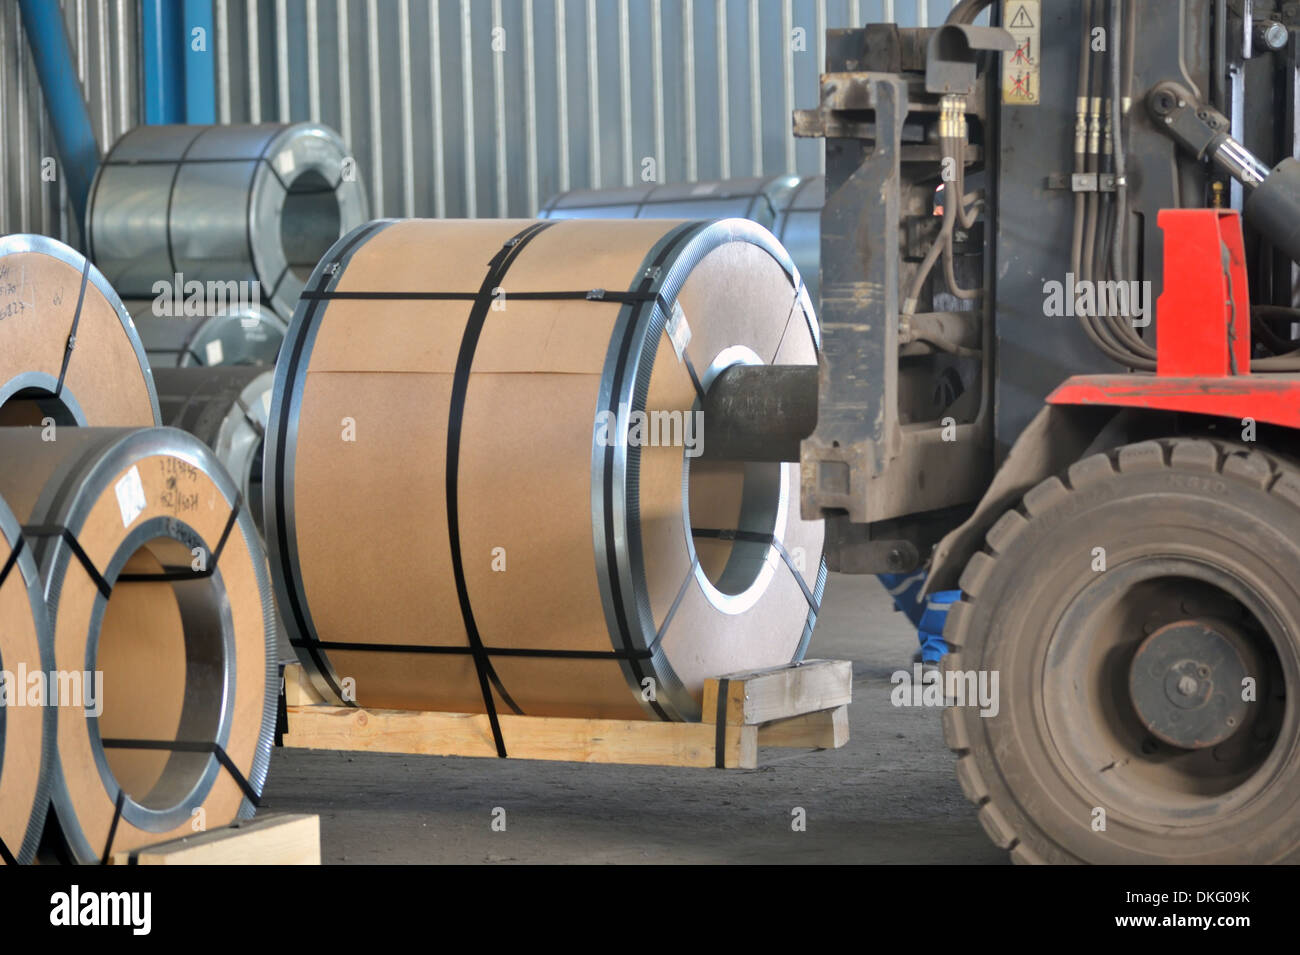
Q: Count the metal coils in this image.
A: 9